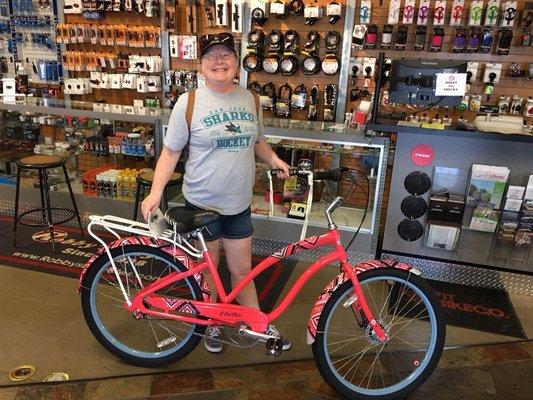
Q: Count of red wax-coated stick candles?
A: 0